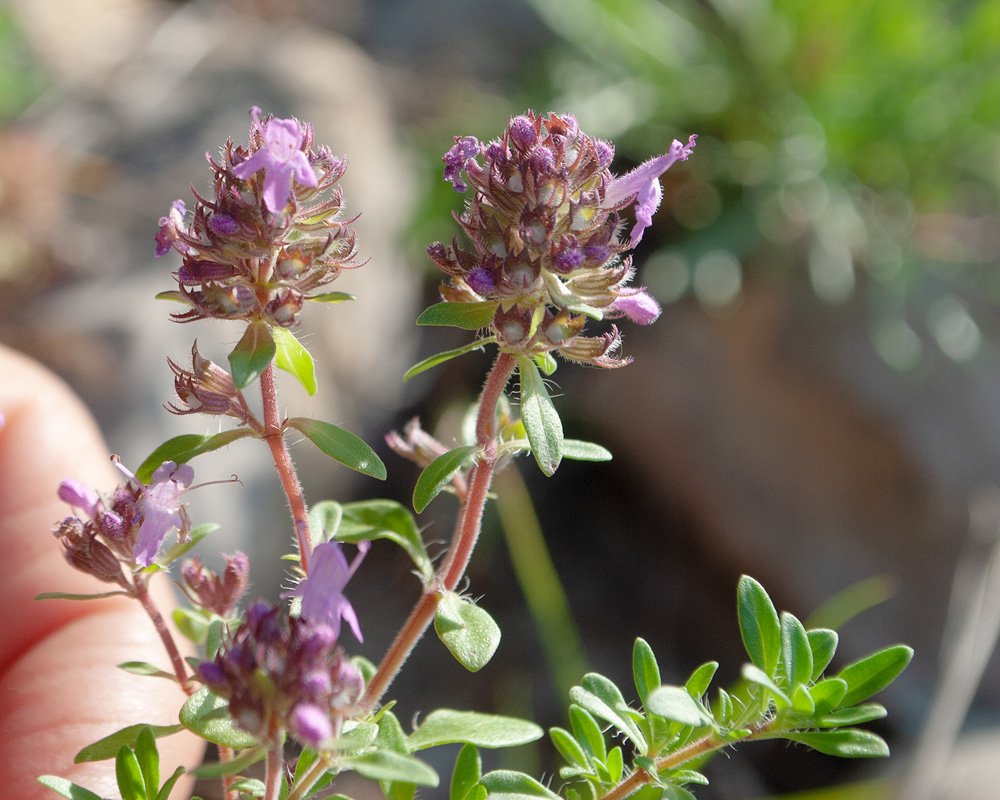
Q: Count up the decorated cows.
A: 0